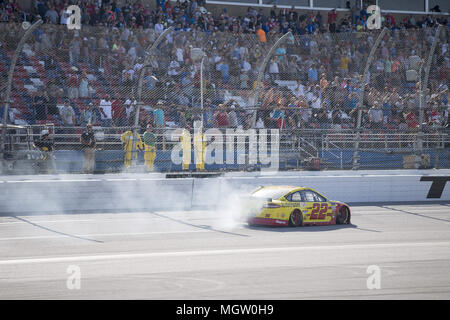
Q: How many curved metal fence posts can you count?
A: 5